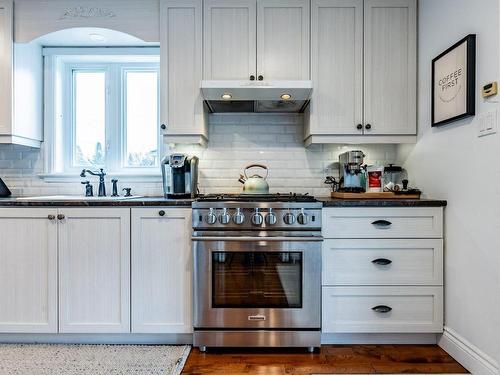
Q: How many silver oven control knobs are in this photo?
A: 7